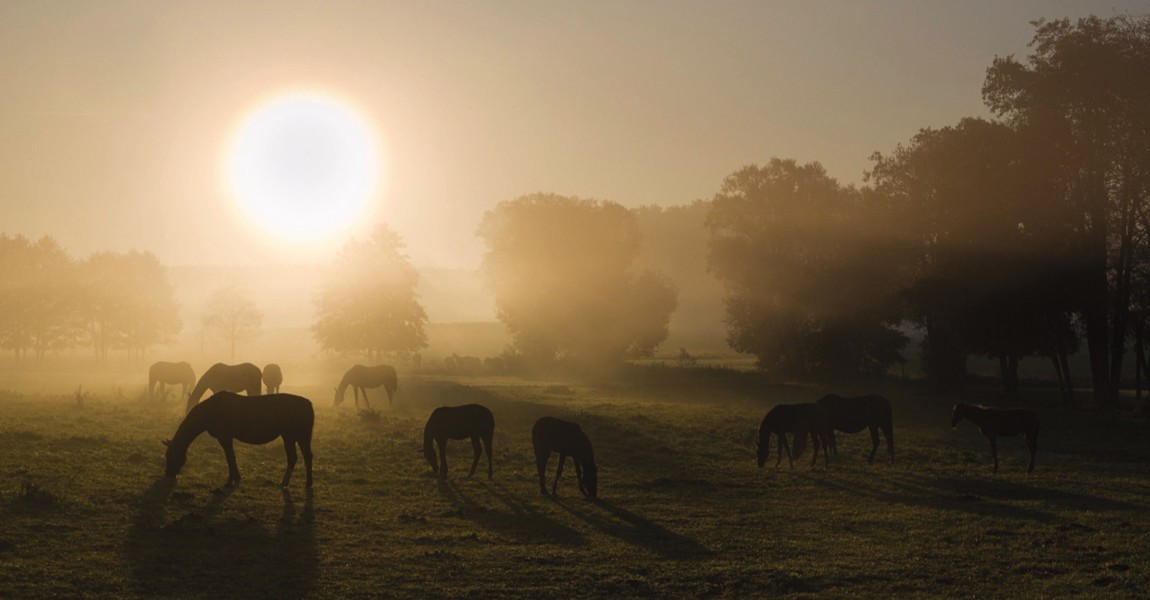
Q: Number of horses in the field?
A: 10